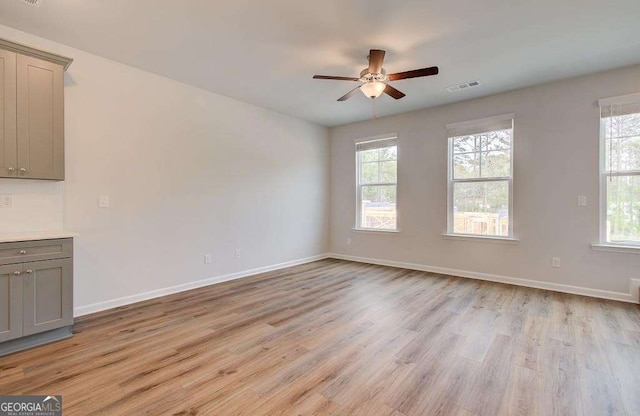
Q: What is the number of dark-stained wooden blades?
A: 5